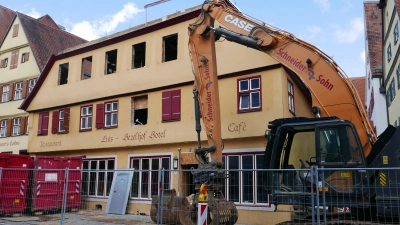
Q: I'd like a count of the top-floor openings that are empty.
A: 5